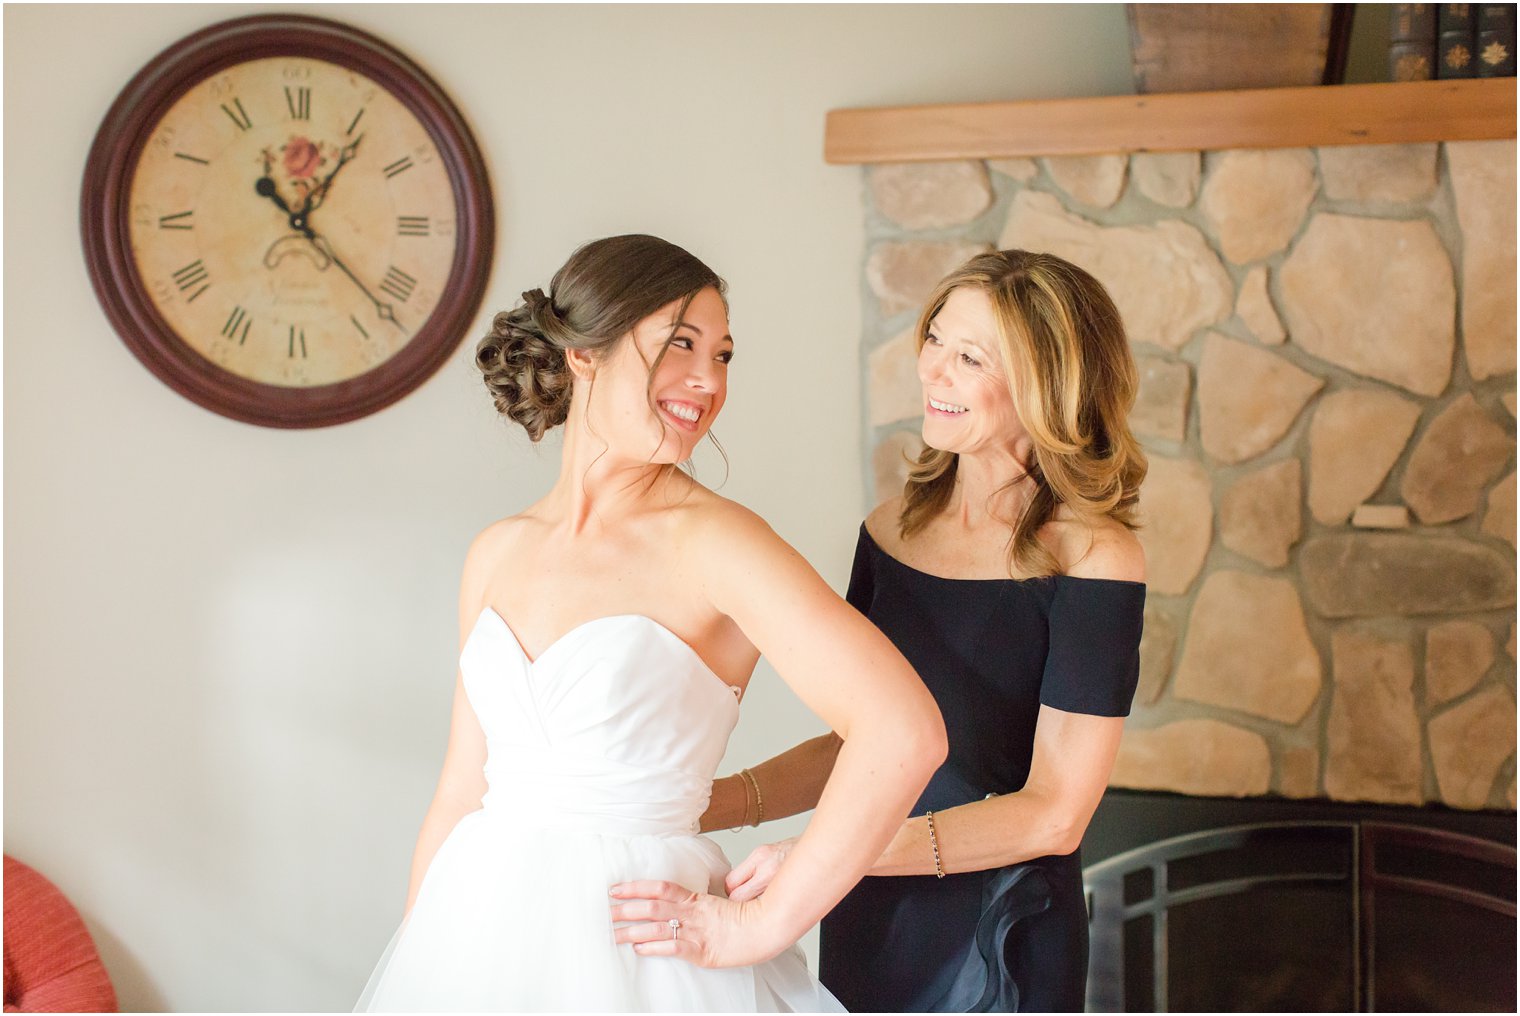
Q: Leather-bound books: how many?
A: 3